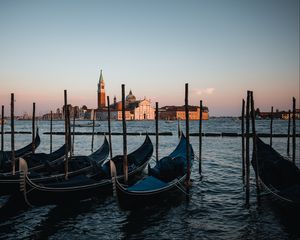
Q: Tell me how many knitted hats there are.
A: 0